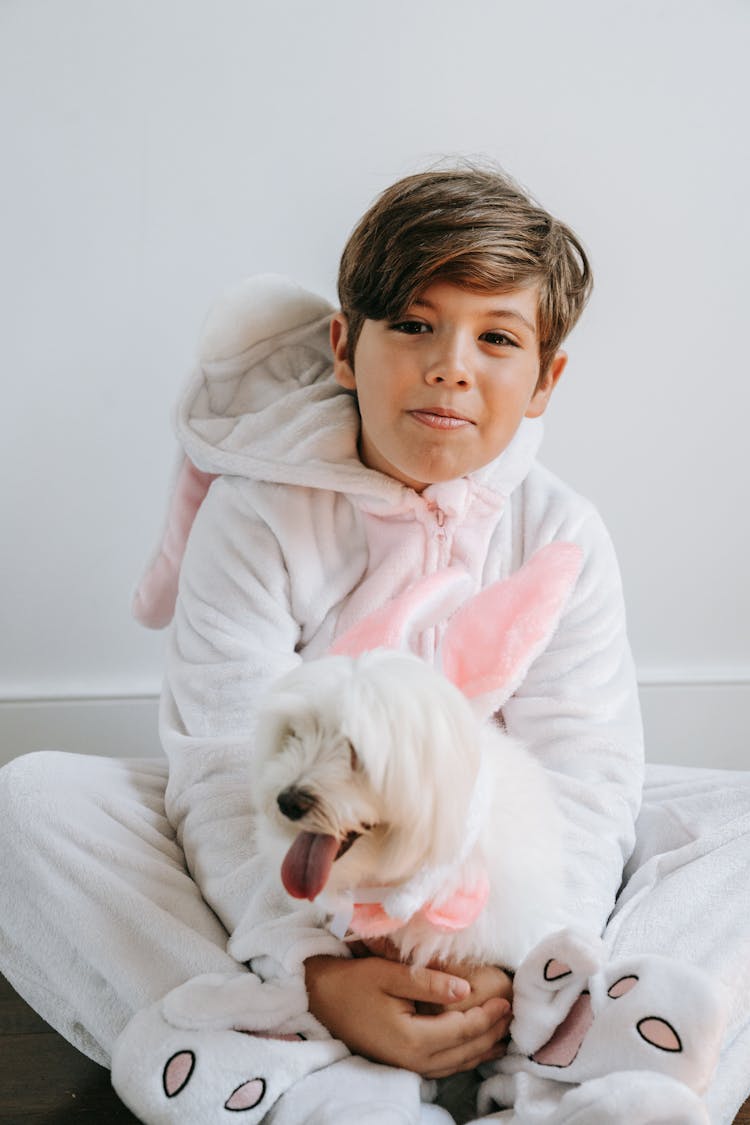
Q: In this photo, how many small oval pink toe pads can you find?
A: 5